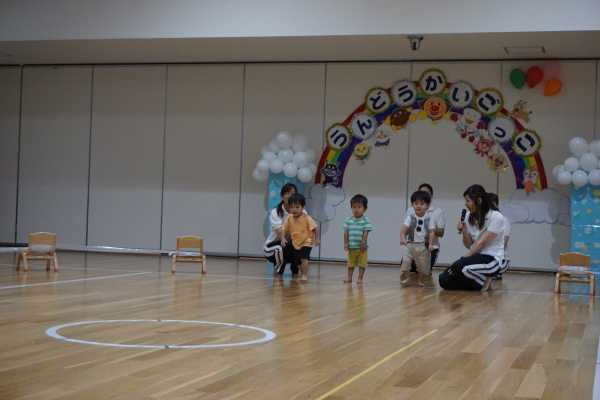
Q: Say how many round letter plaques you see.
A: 9